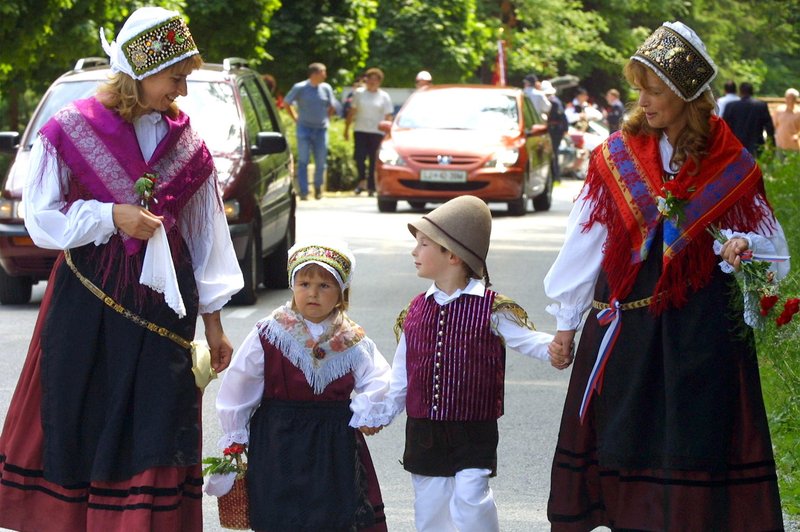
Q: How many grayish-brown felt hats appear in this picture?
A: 1